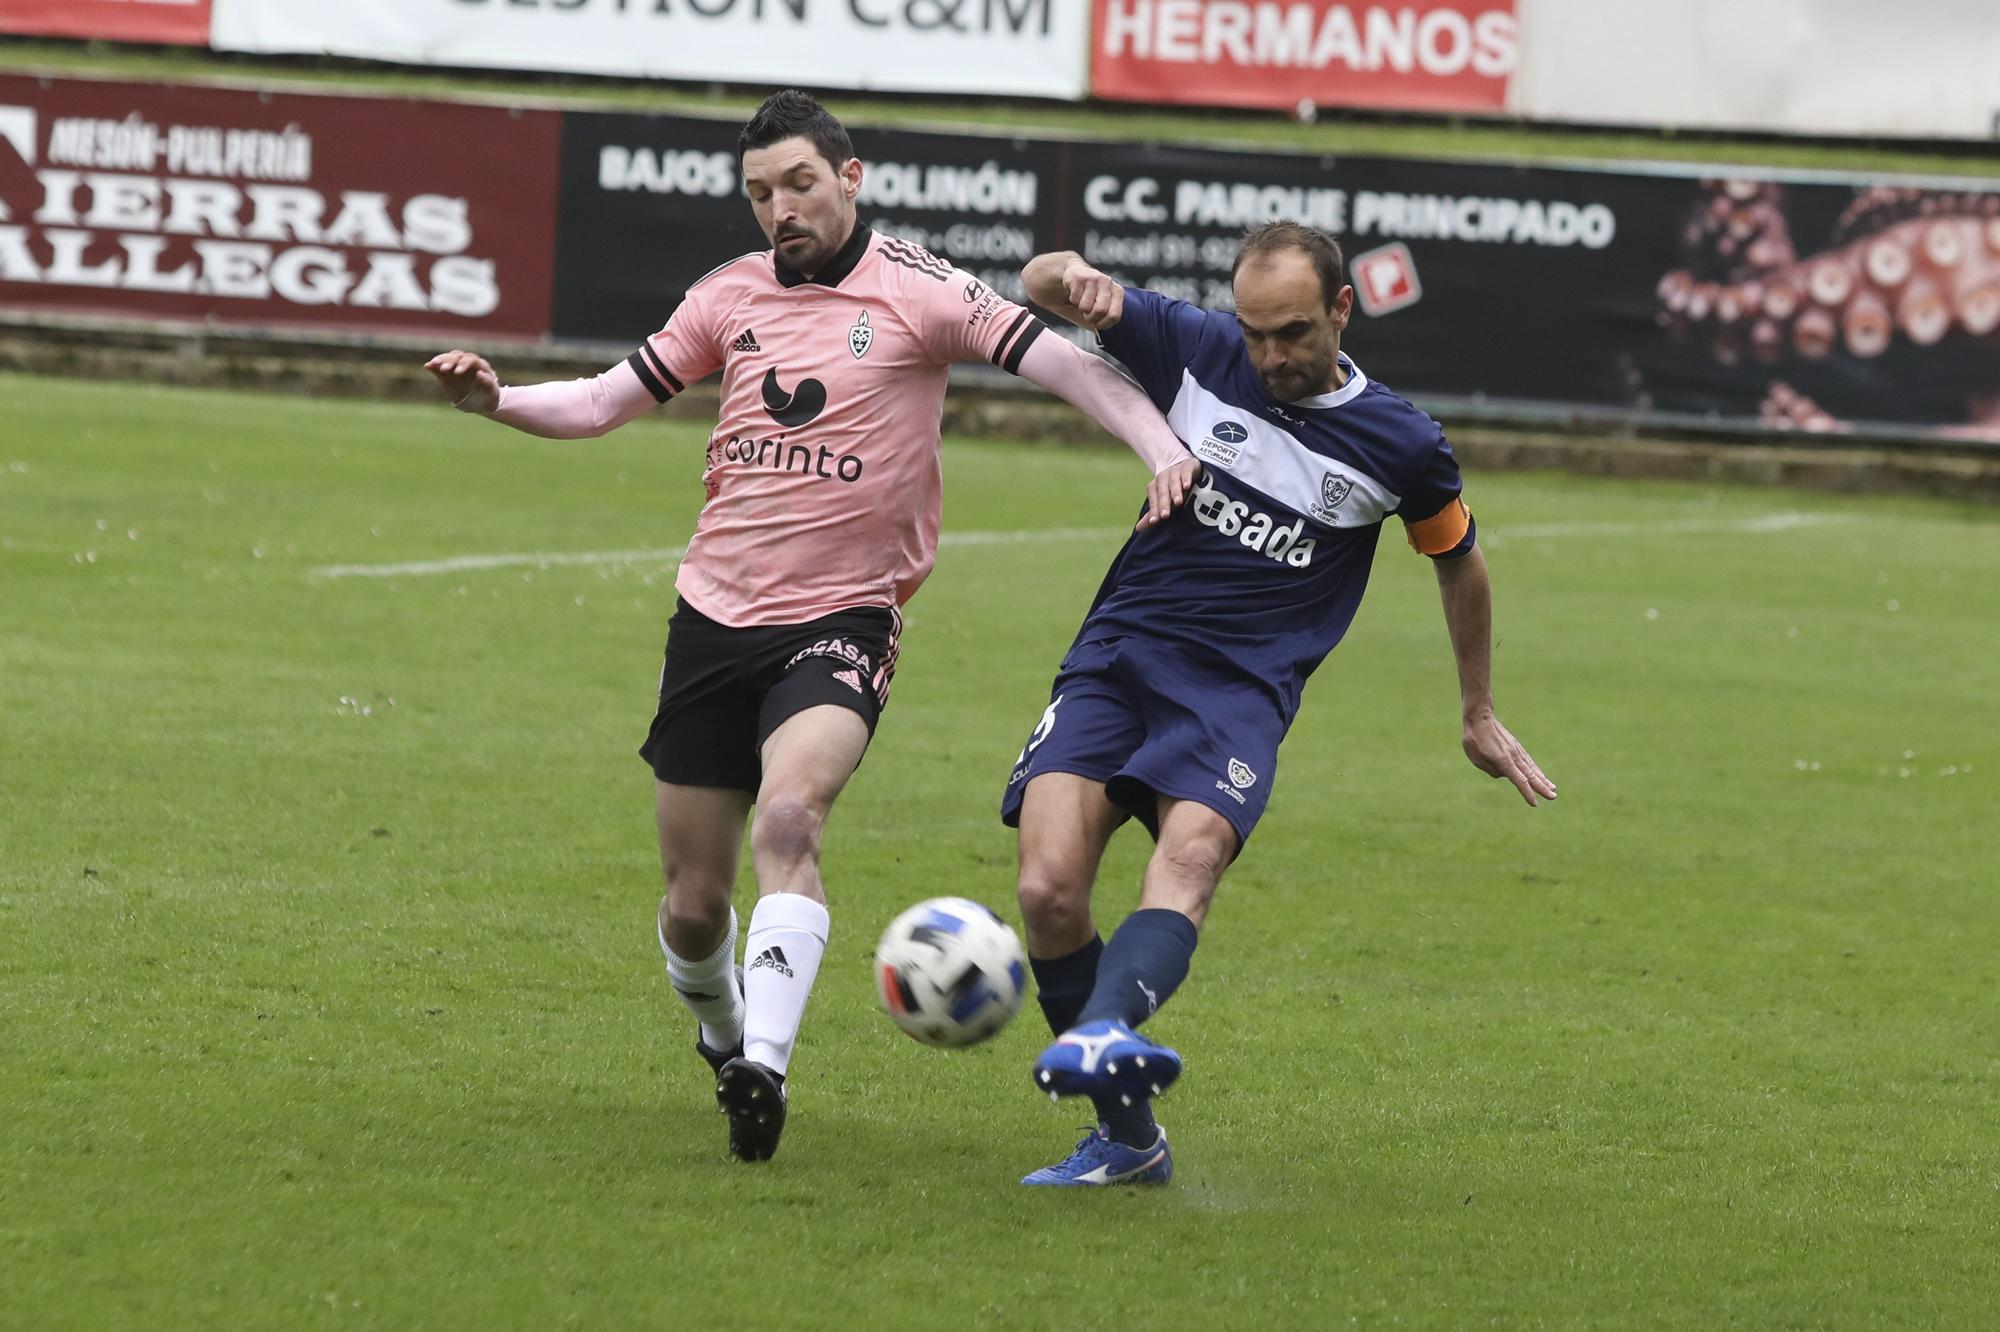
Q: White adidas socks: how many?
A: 2